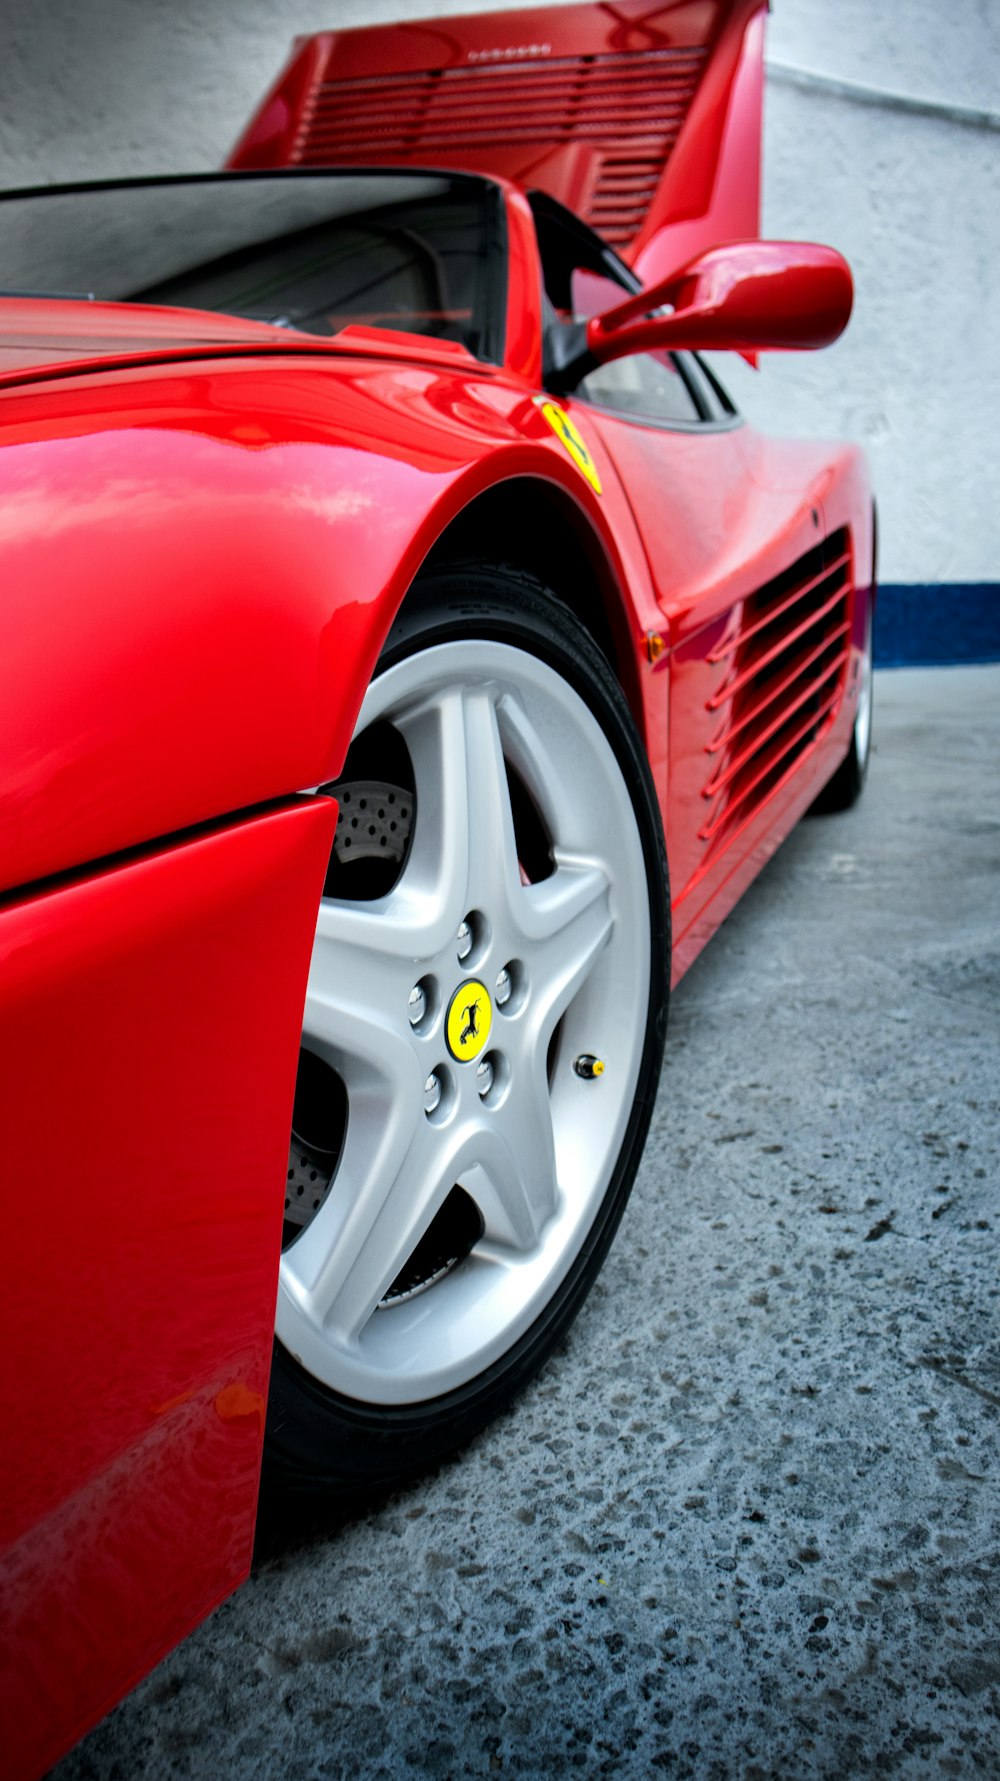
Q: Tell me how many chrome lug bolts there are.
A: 5